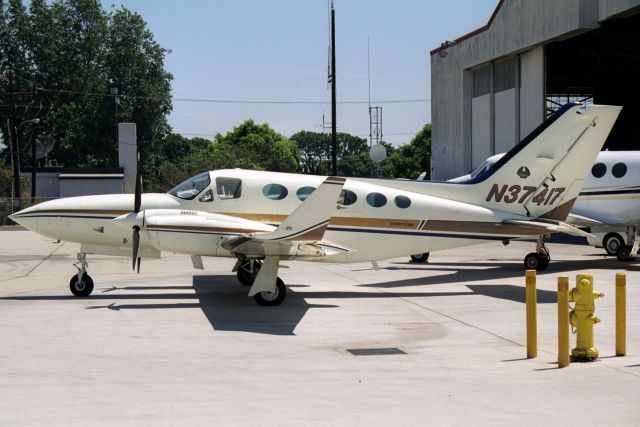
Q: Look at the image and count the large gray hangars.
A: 1